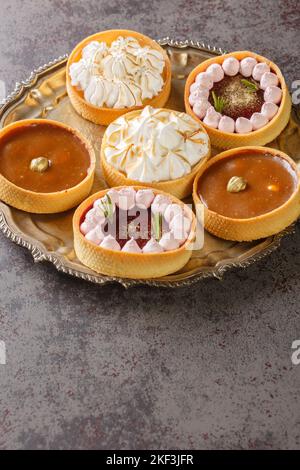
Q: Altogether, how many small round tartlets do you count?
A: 6